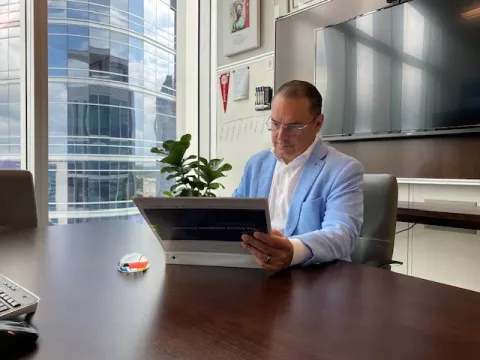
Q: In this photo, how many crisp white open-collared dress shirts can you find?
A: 1